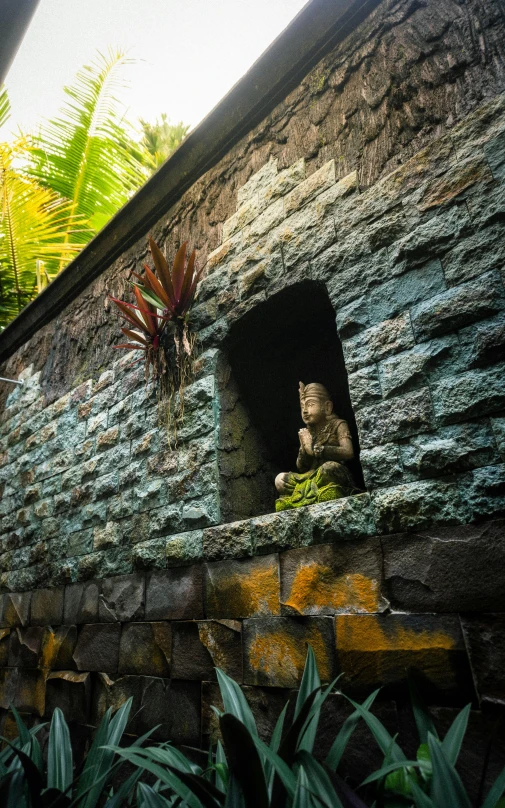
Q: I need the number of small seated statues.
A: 1